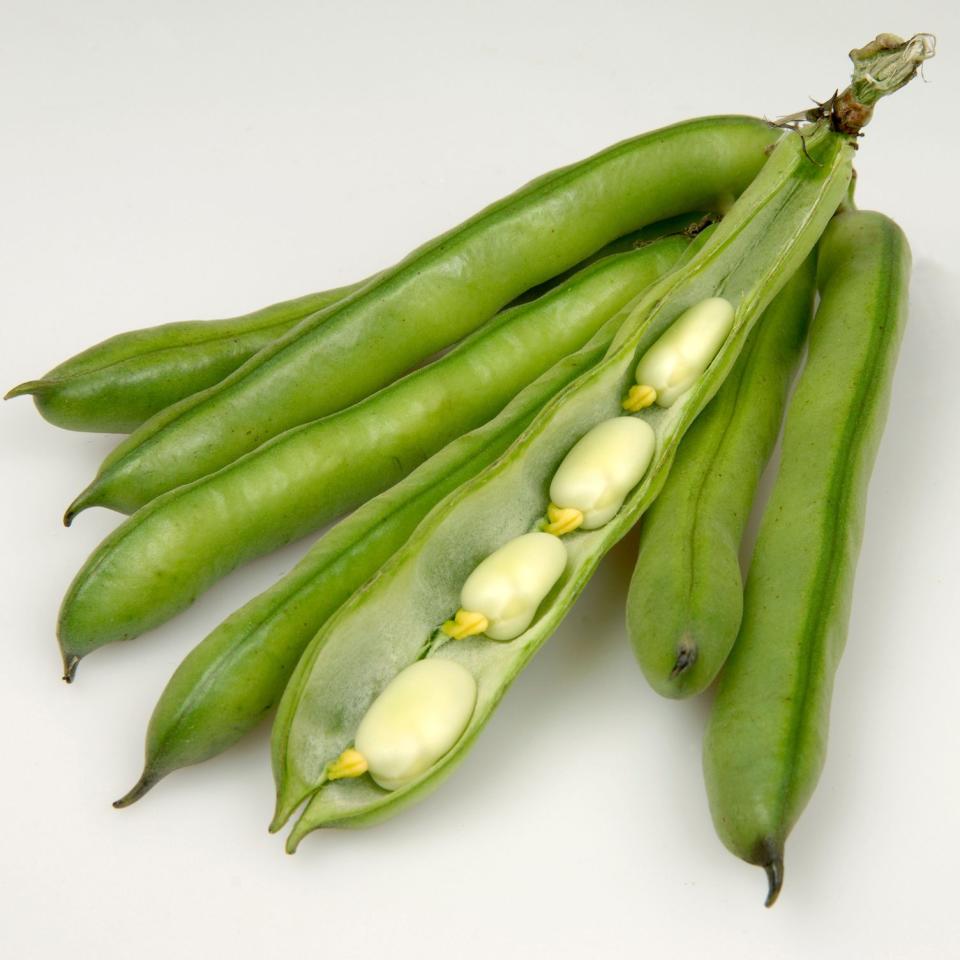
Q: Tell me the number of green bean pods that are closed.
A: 6